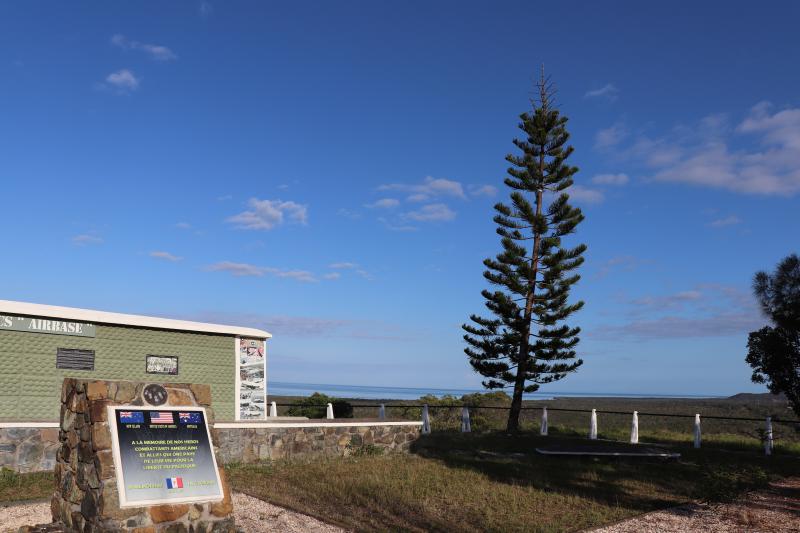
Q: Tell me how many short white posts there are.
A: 10